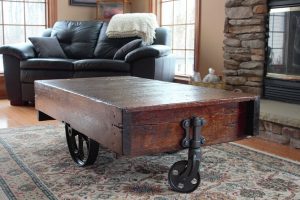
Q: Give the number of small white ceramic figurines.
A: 2